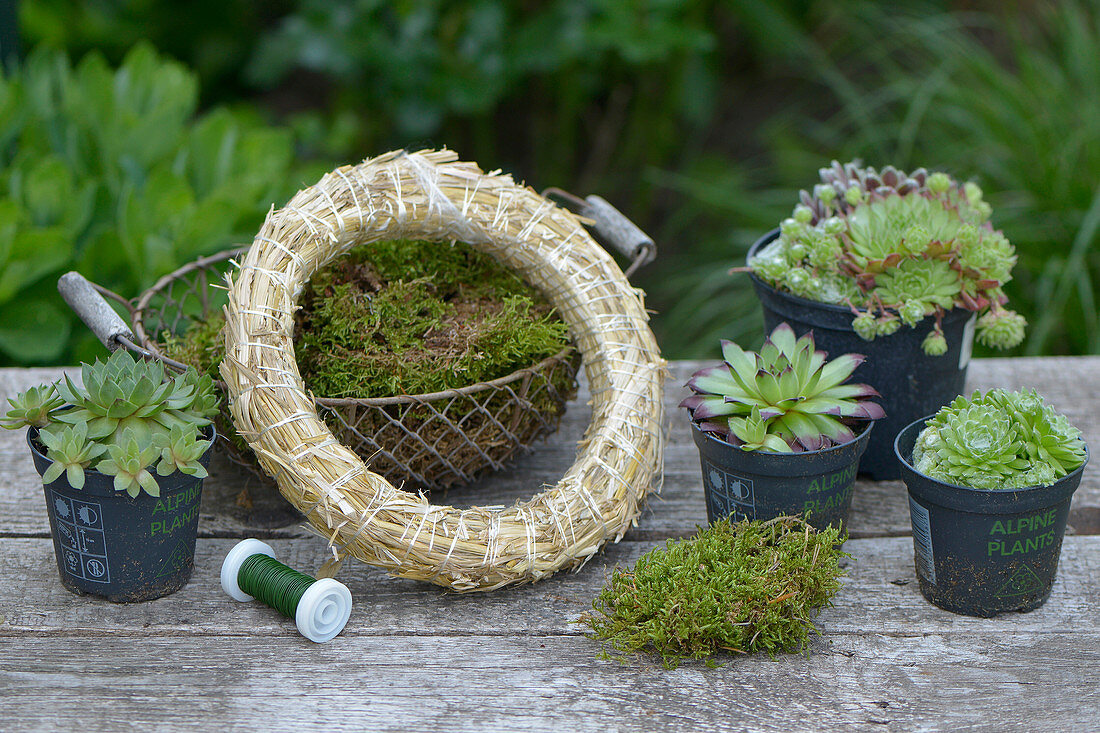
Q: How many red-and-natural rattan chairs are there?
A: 0